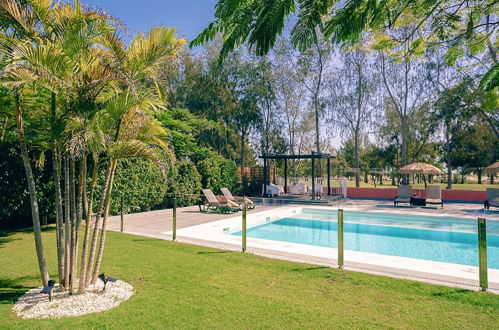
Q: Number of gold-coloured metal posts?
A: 5